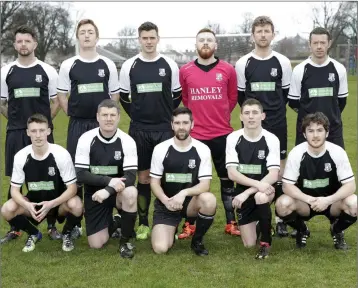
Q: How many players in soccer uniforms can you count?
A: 11